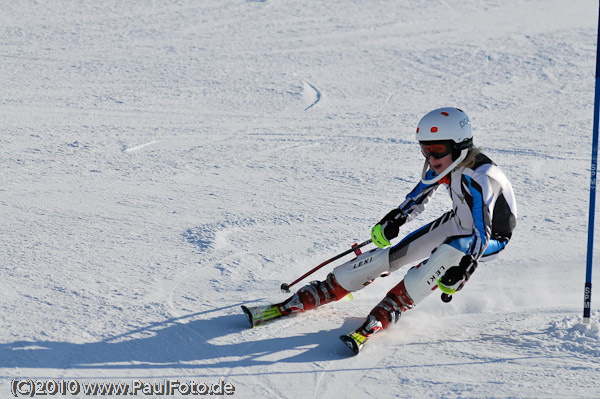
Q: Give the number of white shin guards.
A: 2